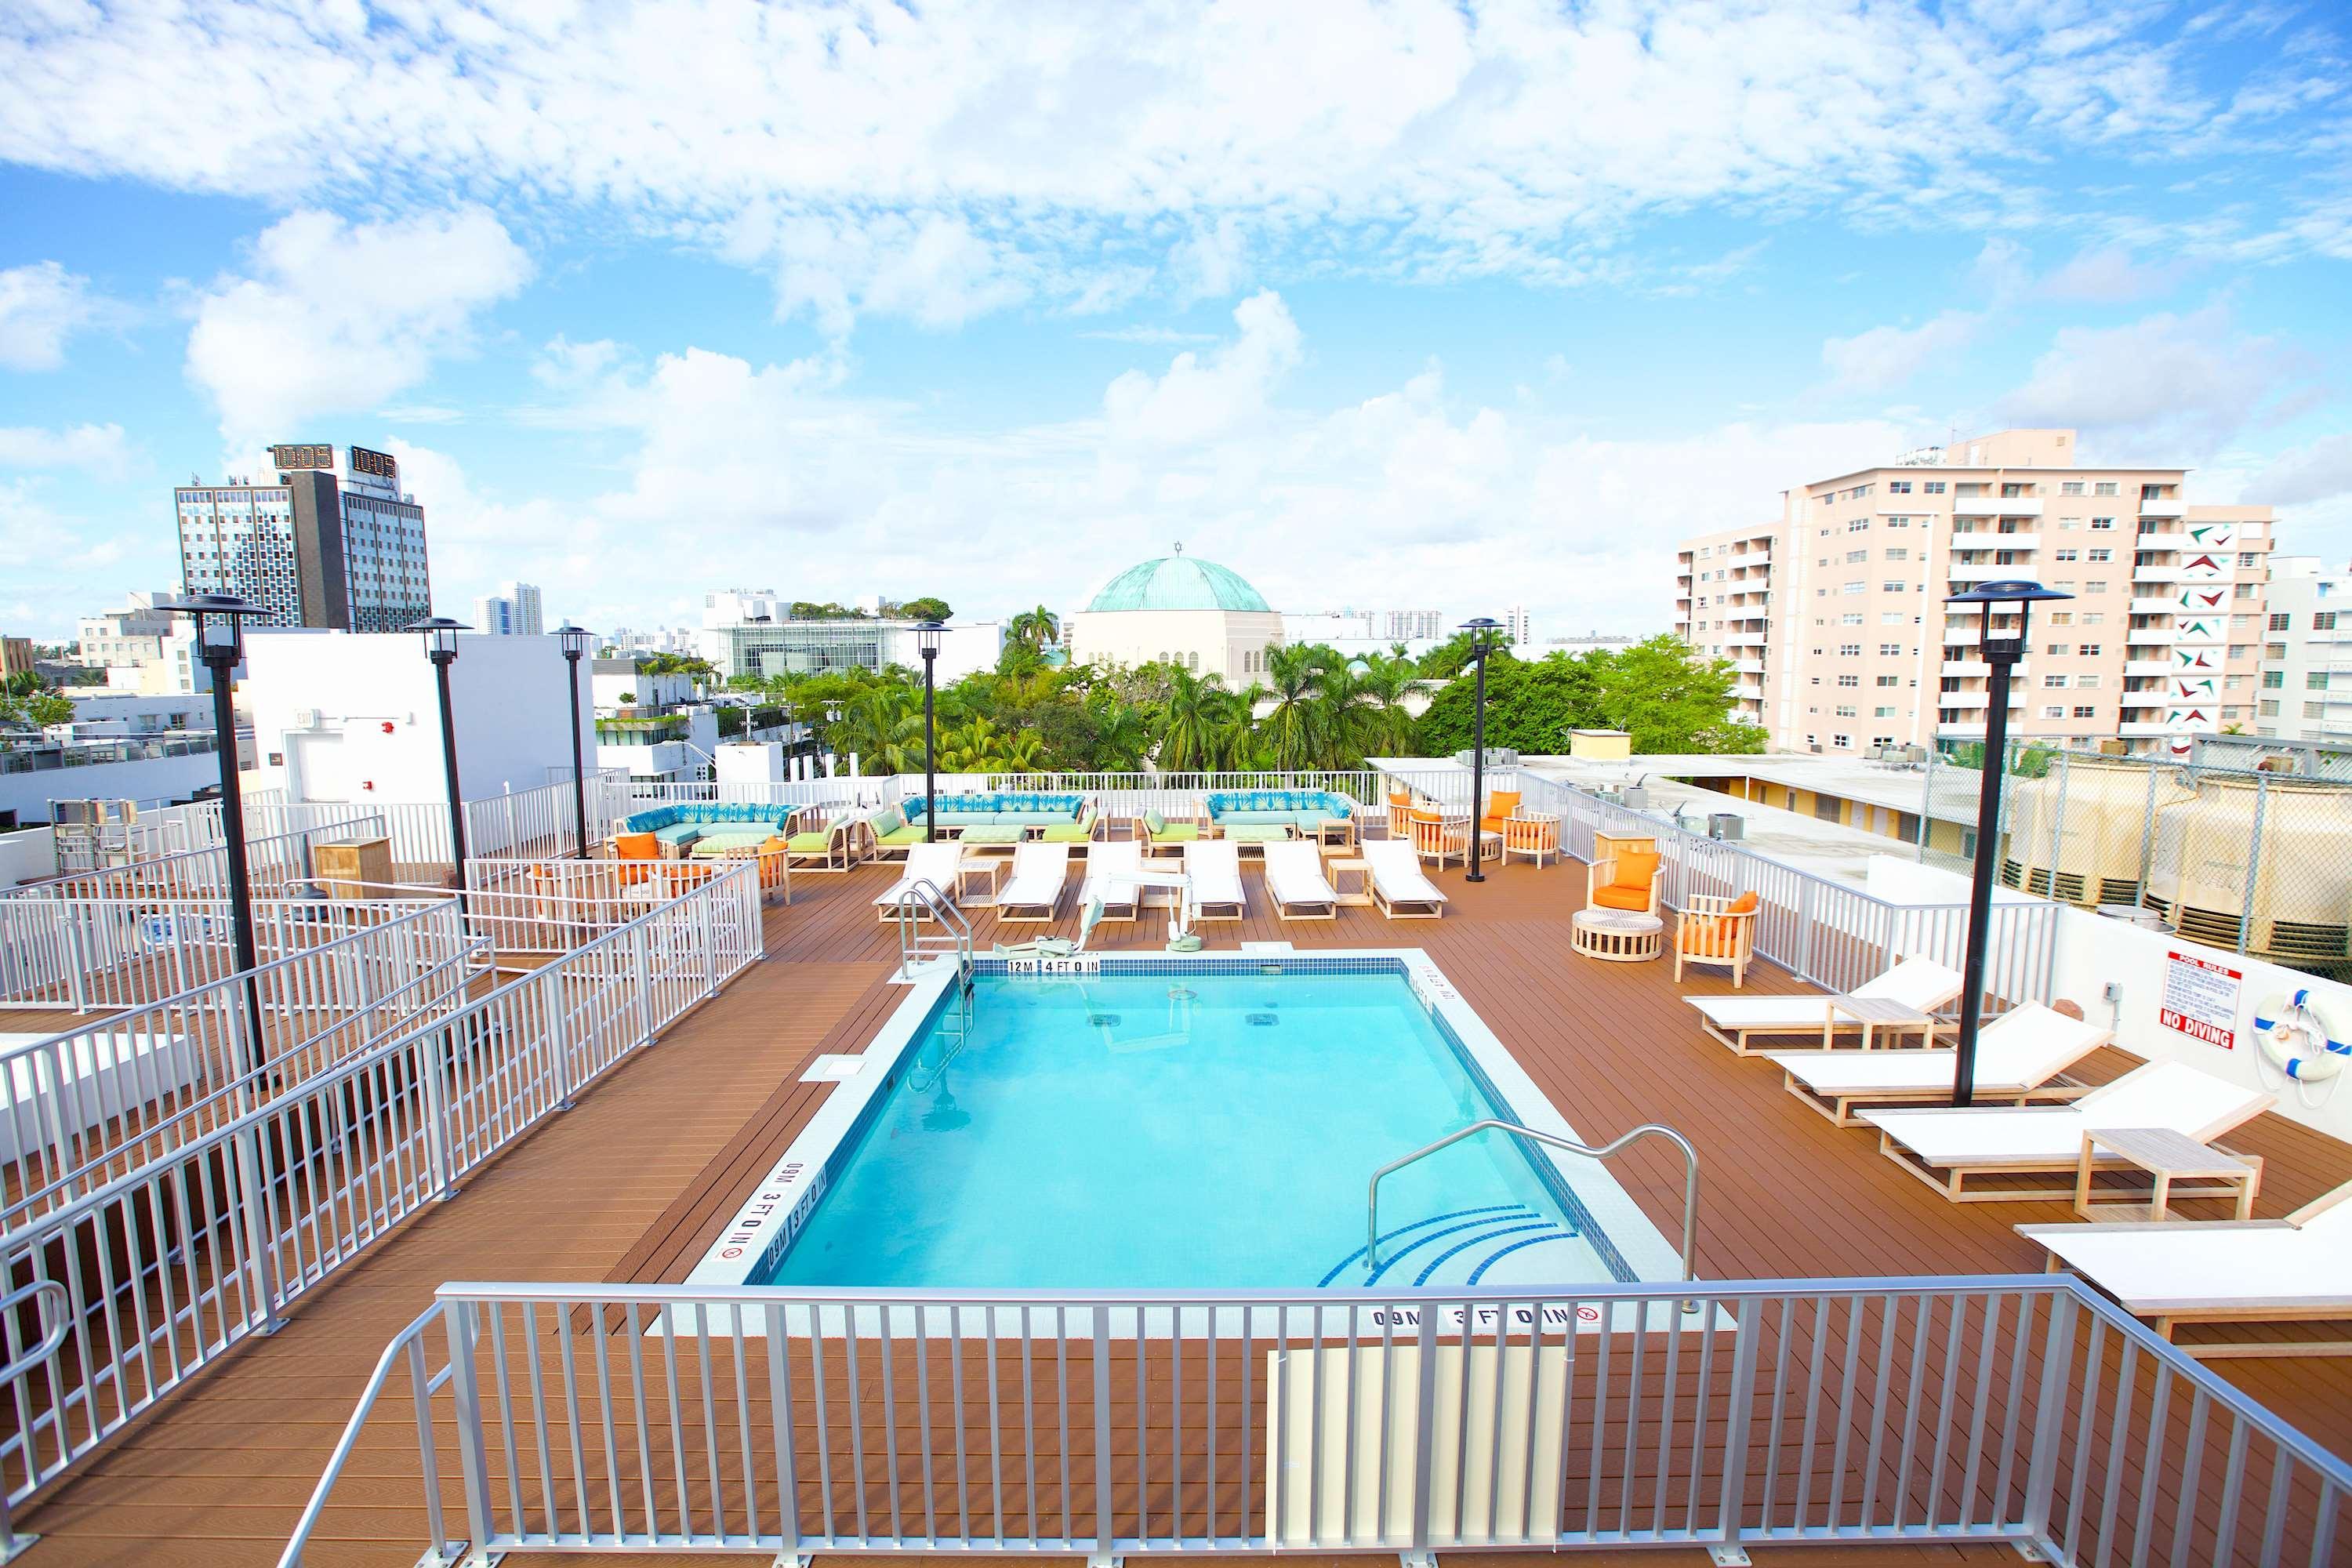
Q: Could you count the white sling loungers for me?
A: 10